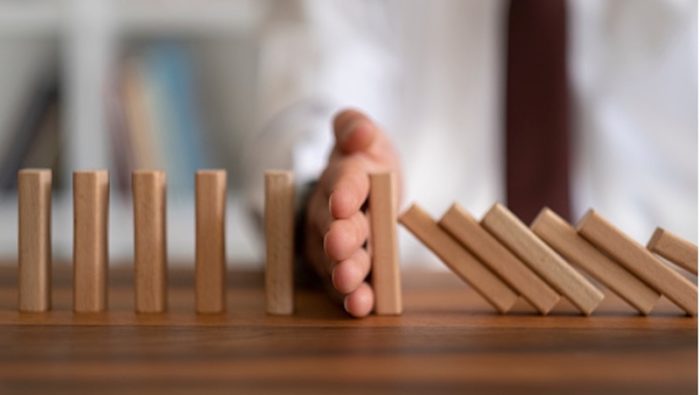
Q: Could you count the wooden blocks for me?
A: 12